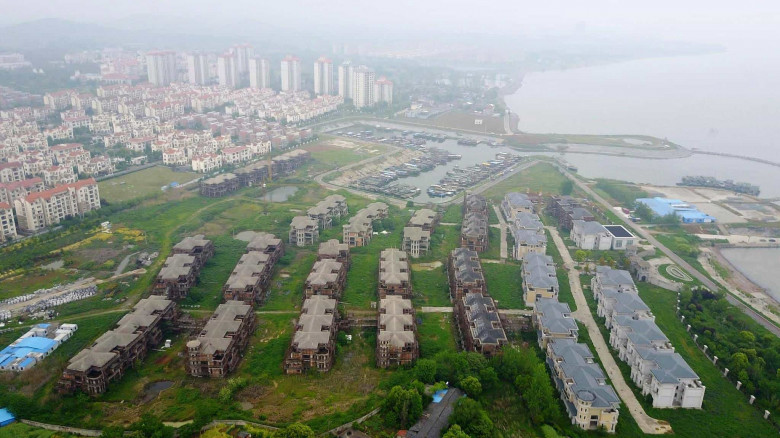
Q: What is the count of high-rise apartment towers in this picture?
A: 10